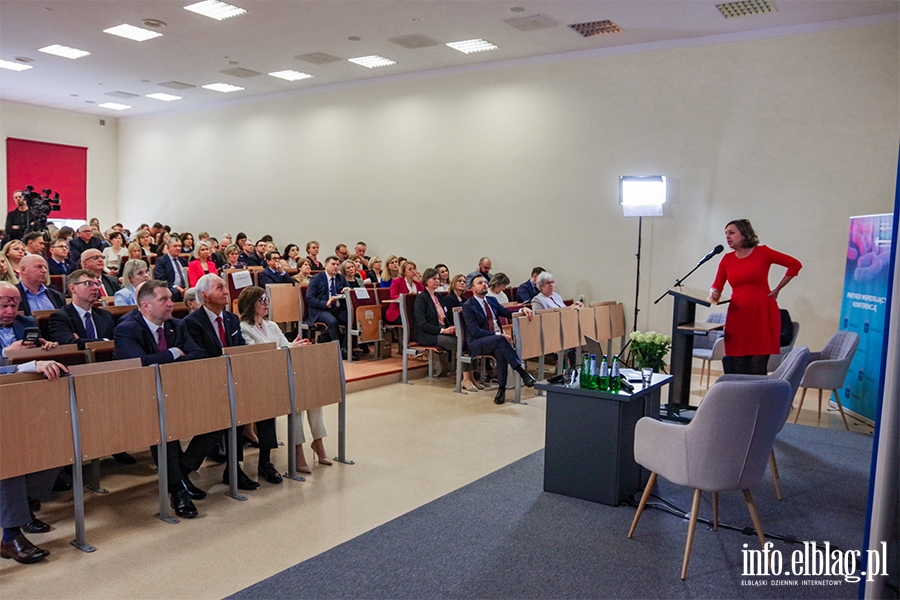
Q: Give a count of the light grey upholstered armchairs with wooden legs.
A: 5